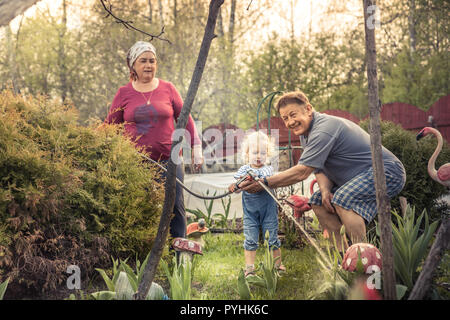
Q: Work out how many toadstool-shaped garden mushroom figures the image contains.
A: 3